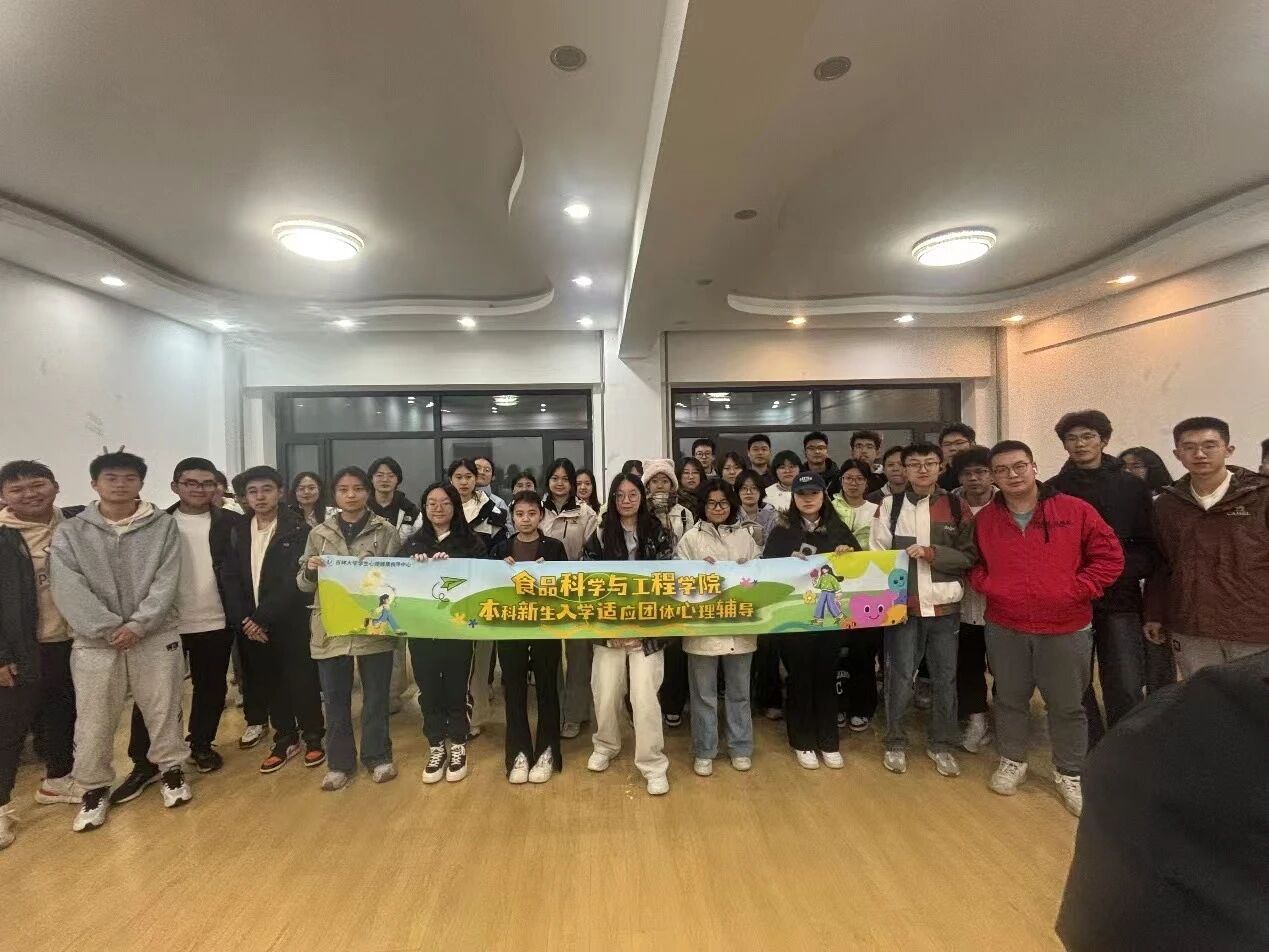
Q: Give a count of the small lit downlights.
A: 11